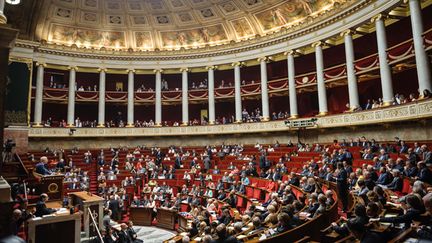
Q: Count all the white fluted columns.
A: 14